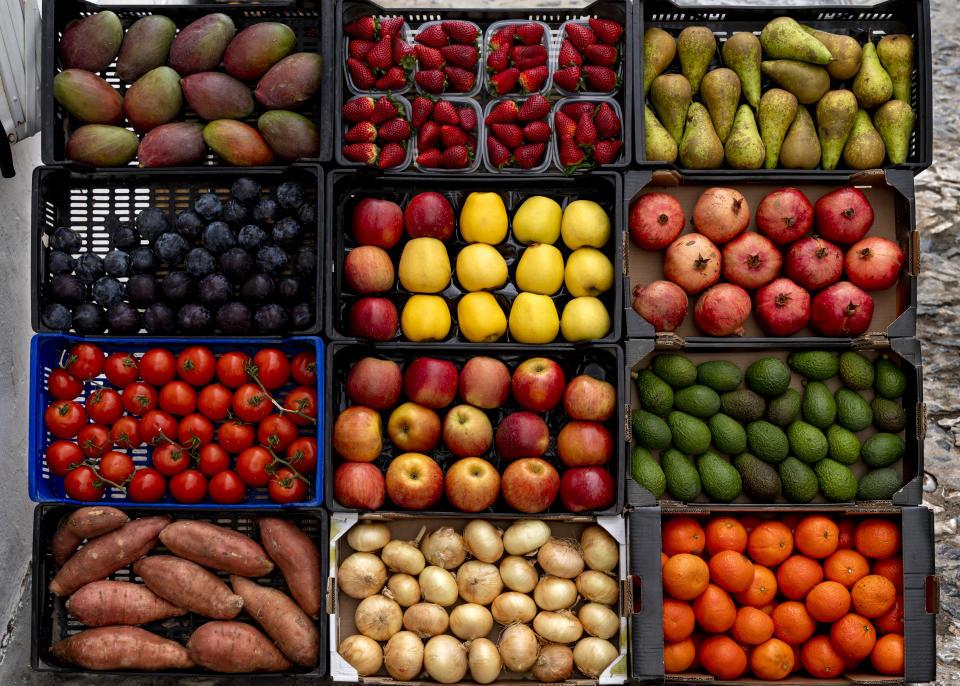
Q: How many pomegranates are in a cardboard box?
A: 12